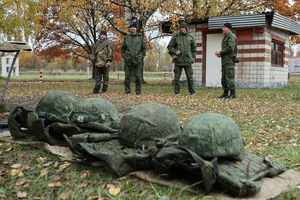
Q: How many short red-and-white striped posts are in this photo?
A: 3